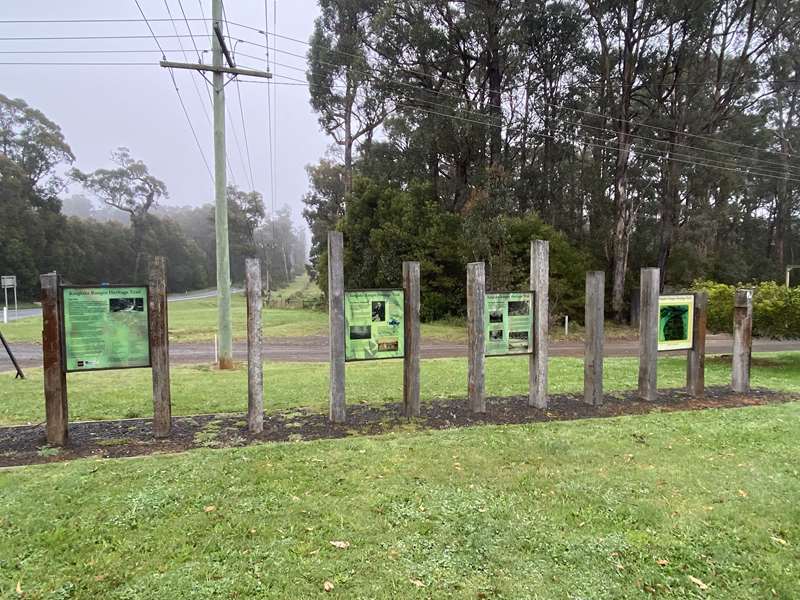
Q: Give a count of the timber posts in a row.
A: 11